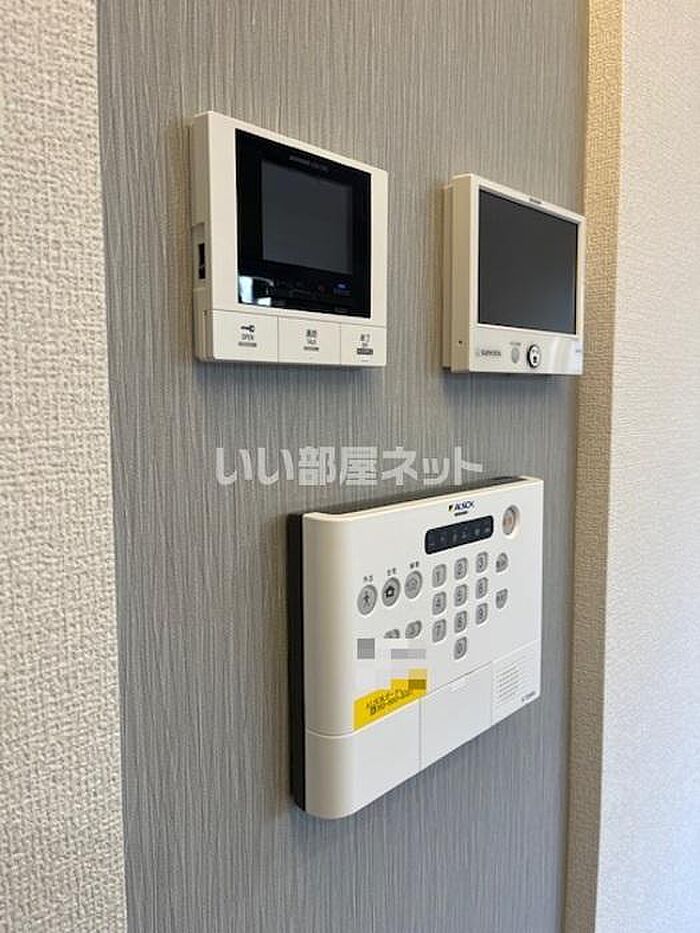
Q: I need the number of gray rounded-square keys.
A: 10